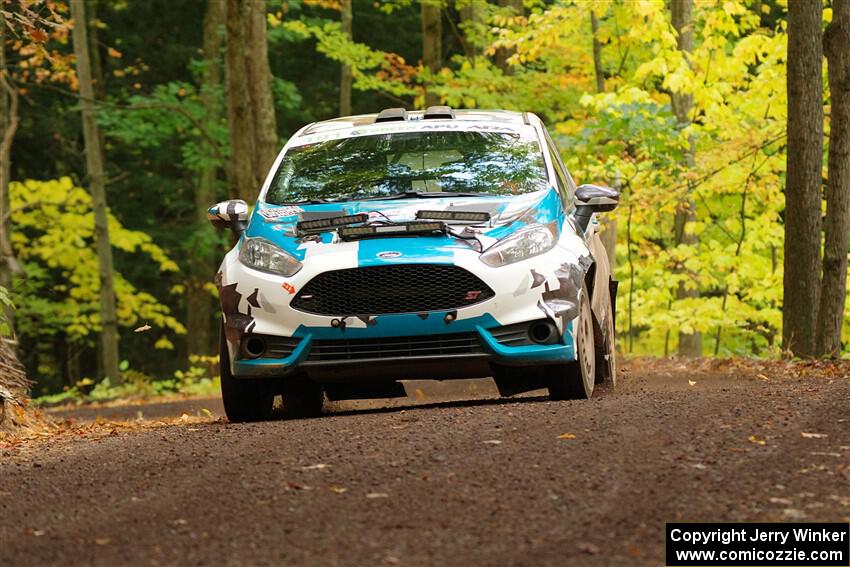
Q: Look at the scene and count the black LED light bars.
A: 3